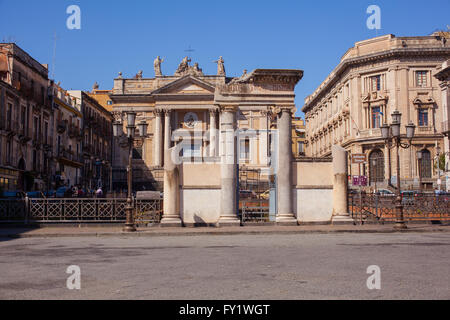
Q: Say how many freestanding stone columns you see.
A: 4